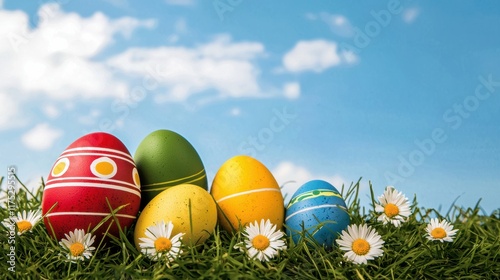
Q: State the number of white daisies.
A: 7